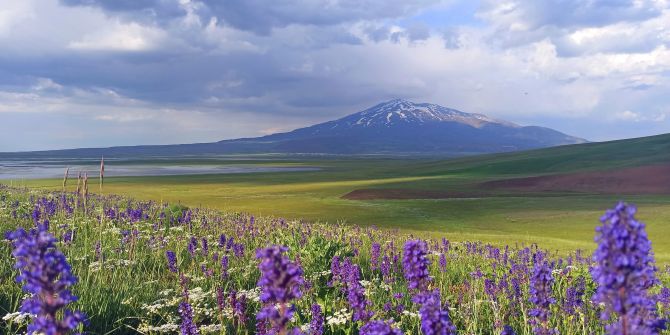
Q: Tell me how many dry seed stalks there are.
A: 4